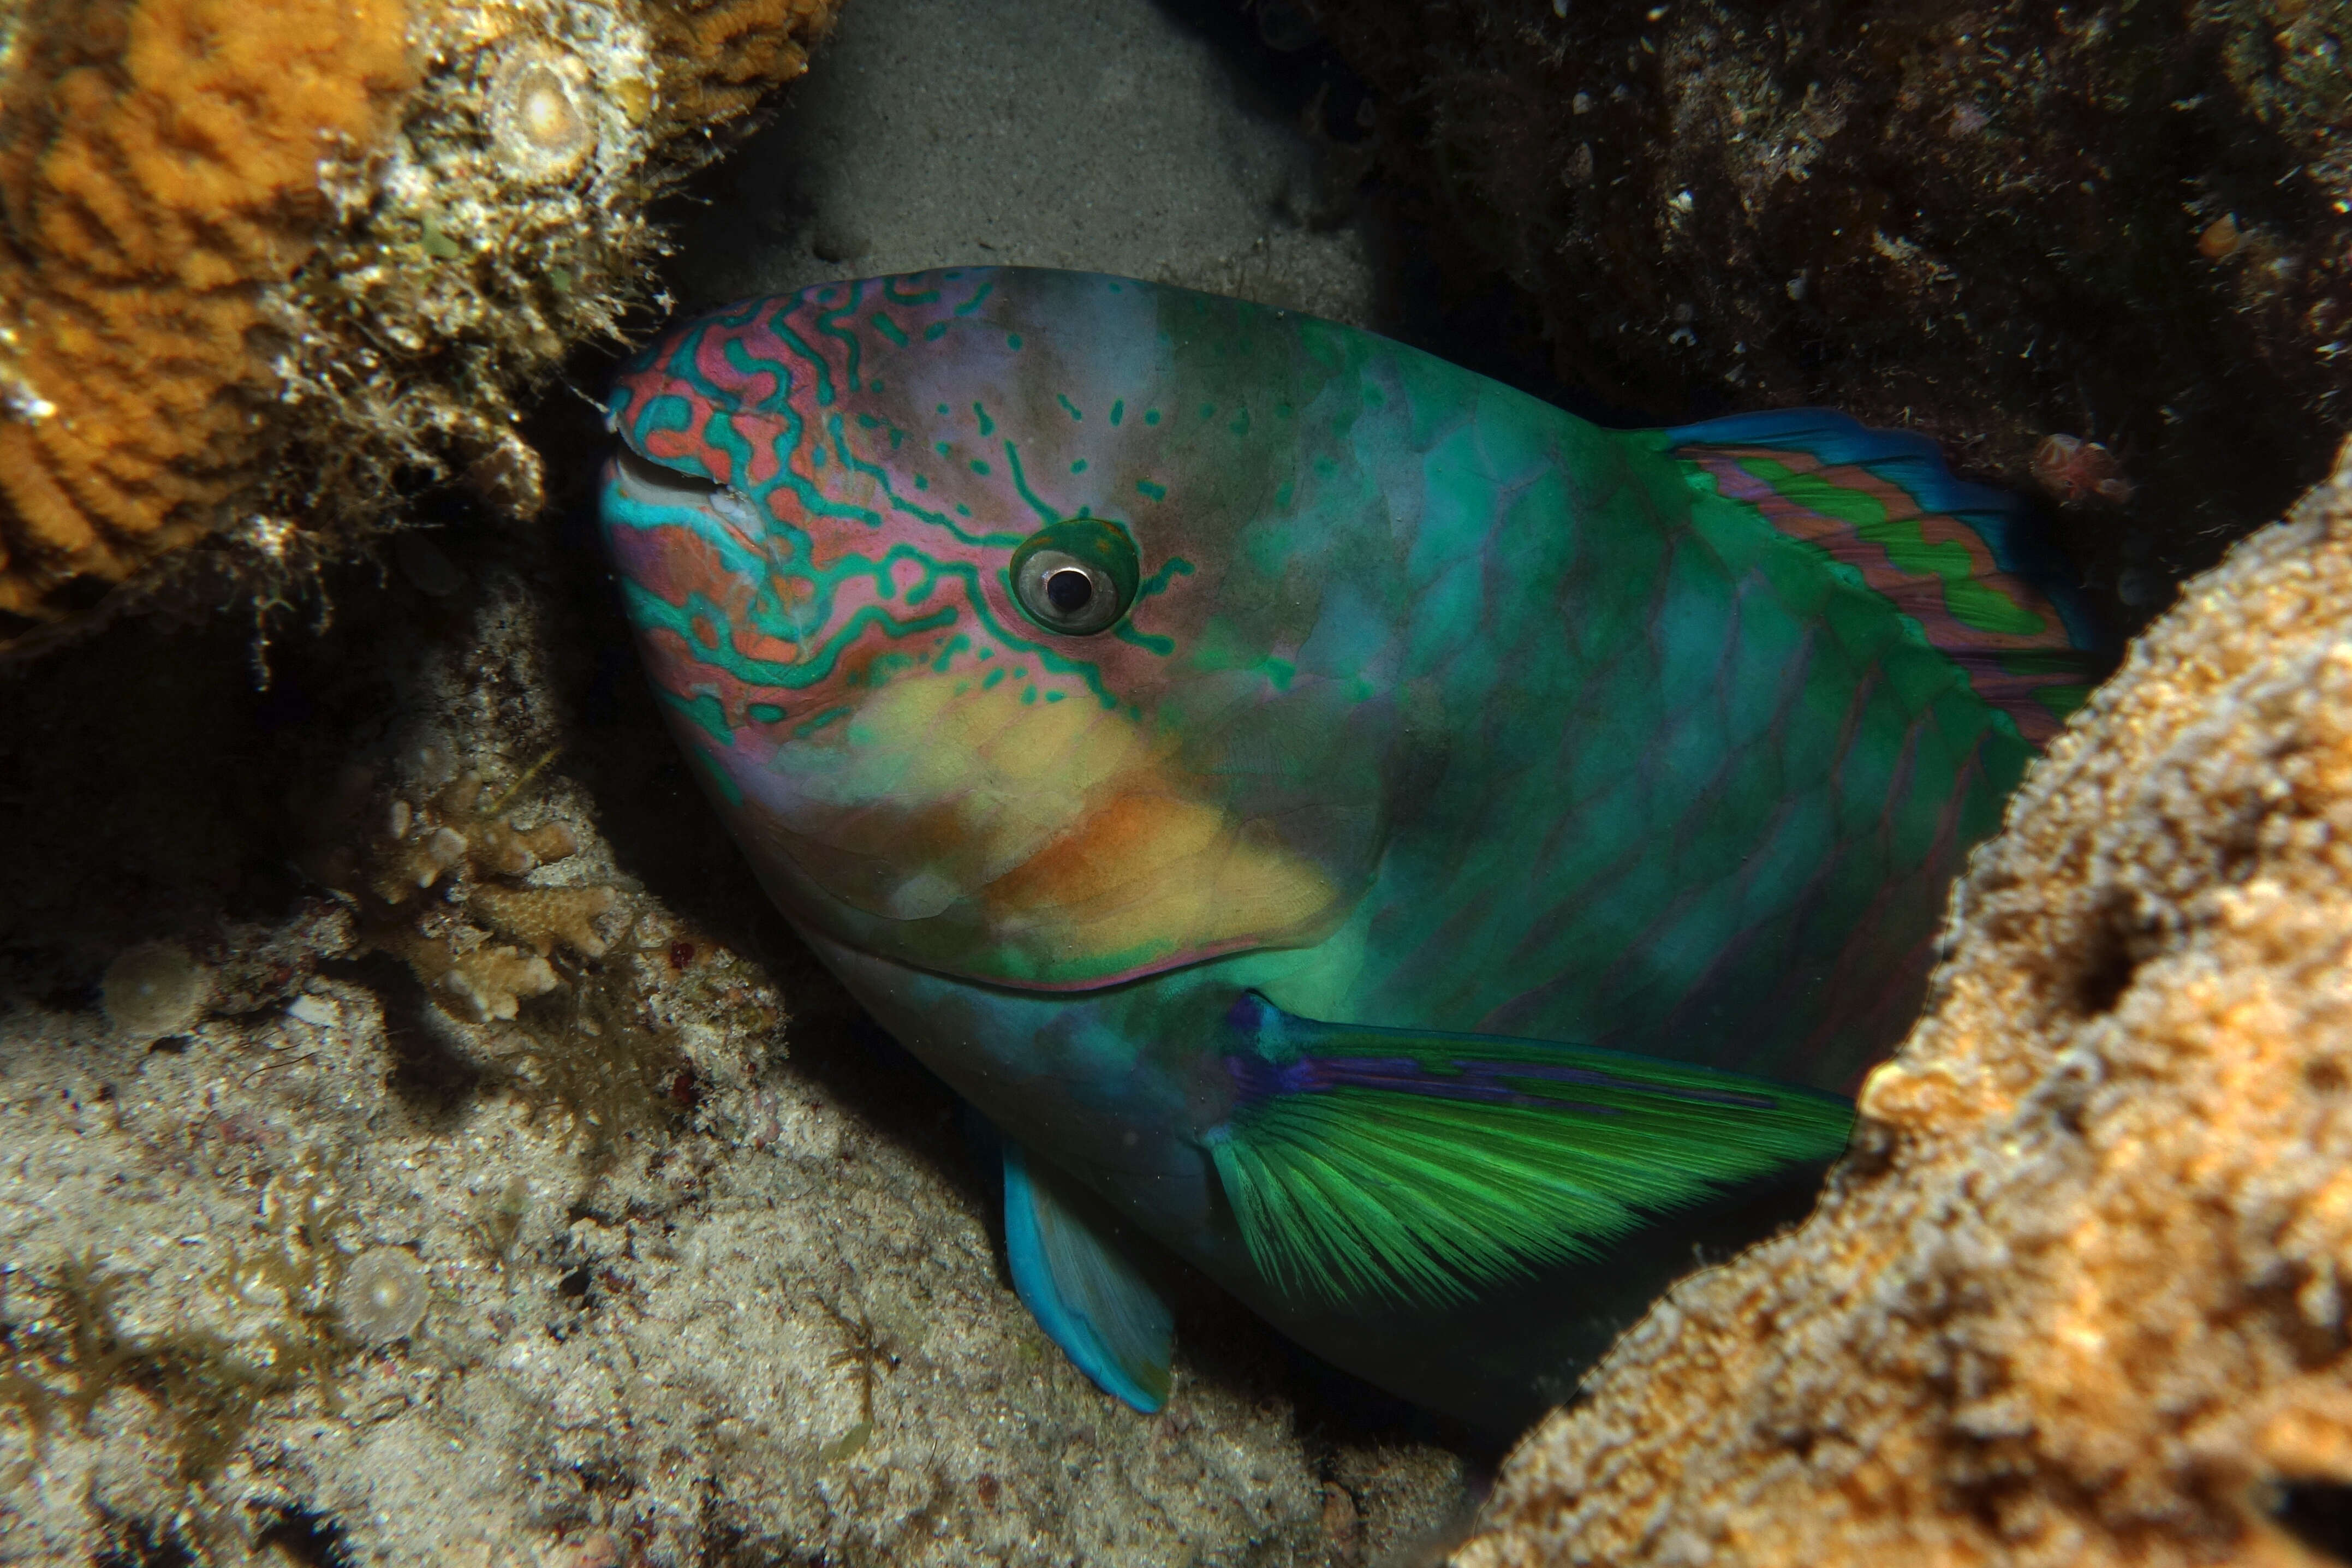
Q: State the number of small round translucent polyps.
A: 3